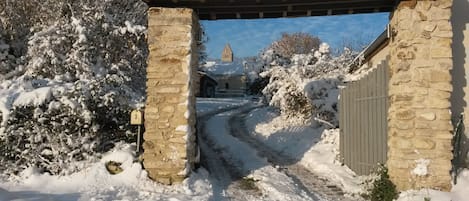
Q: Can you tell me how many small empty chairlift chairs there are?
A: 0